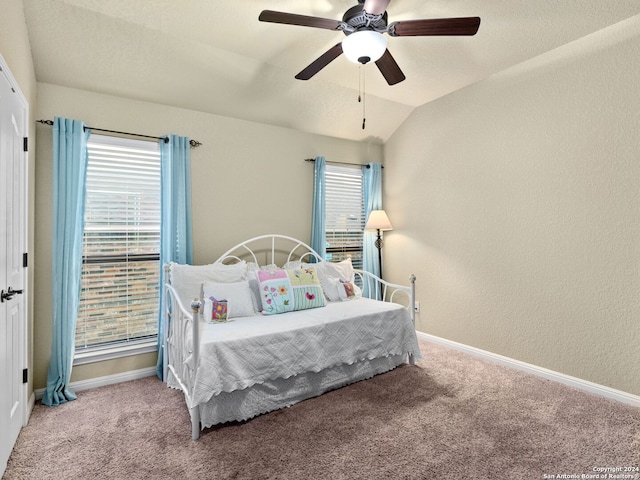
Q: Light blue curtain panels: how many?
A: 4